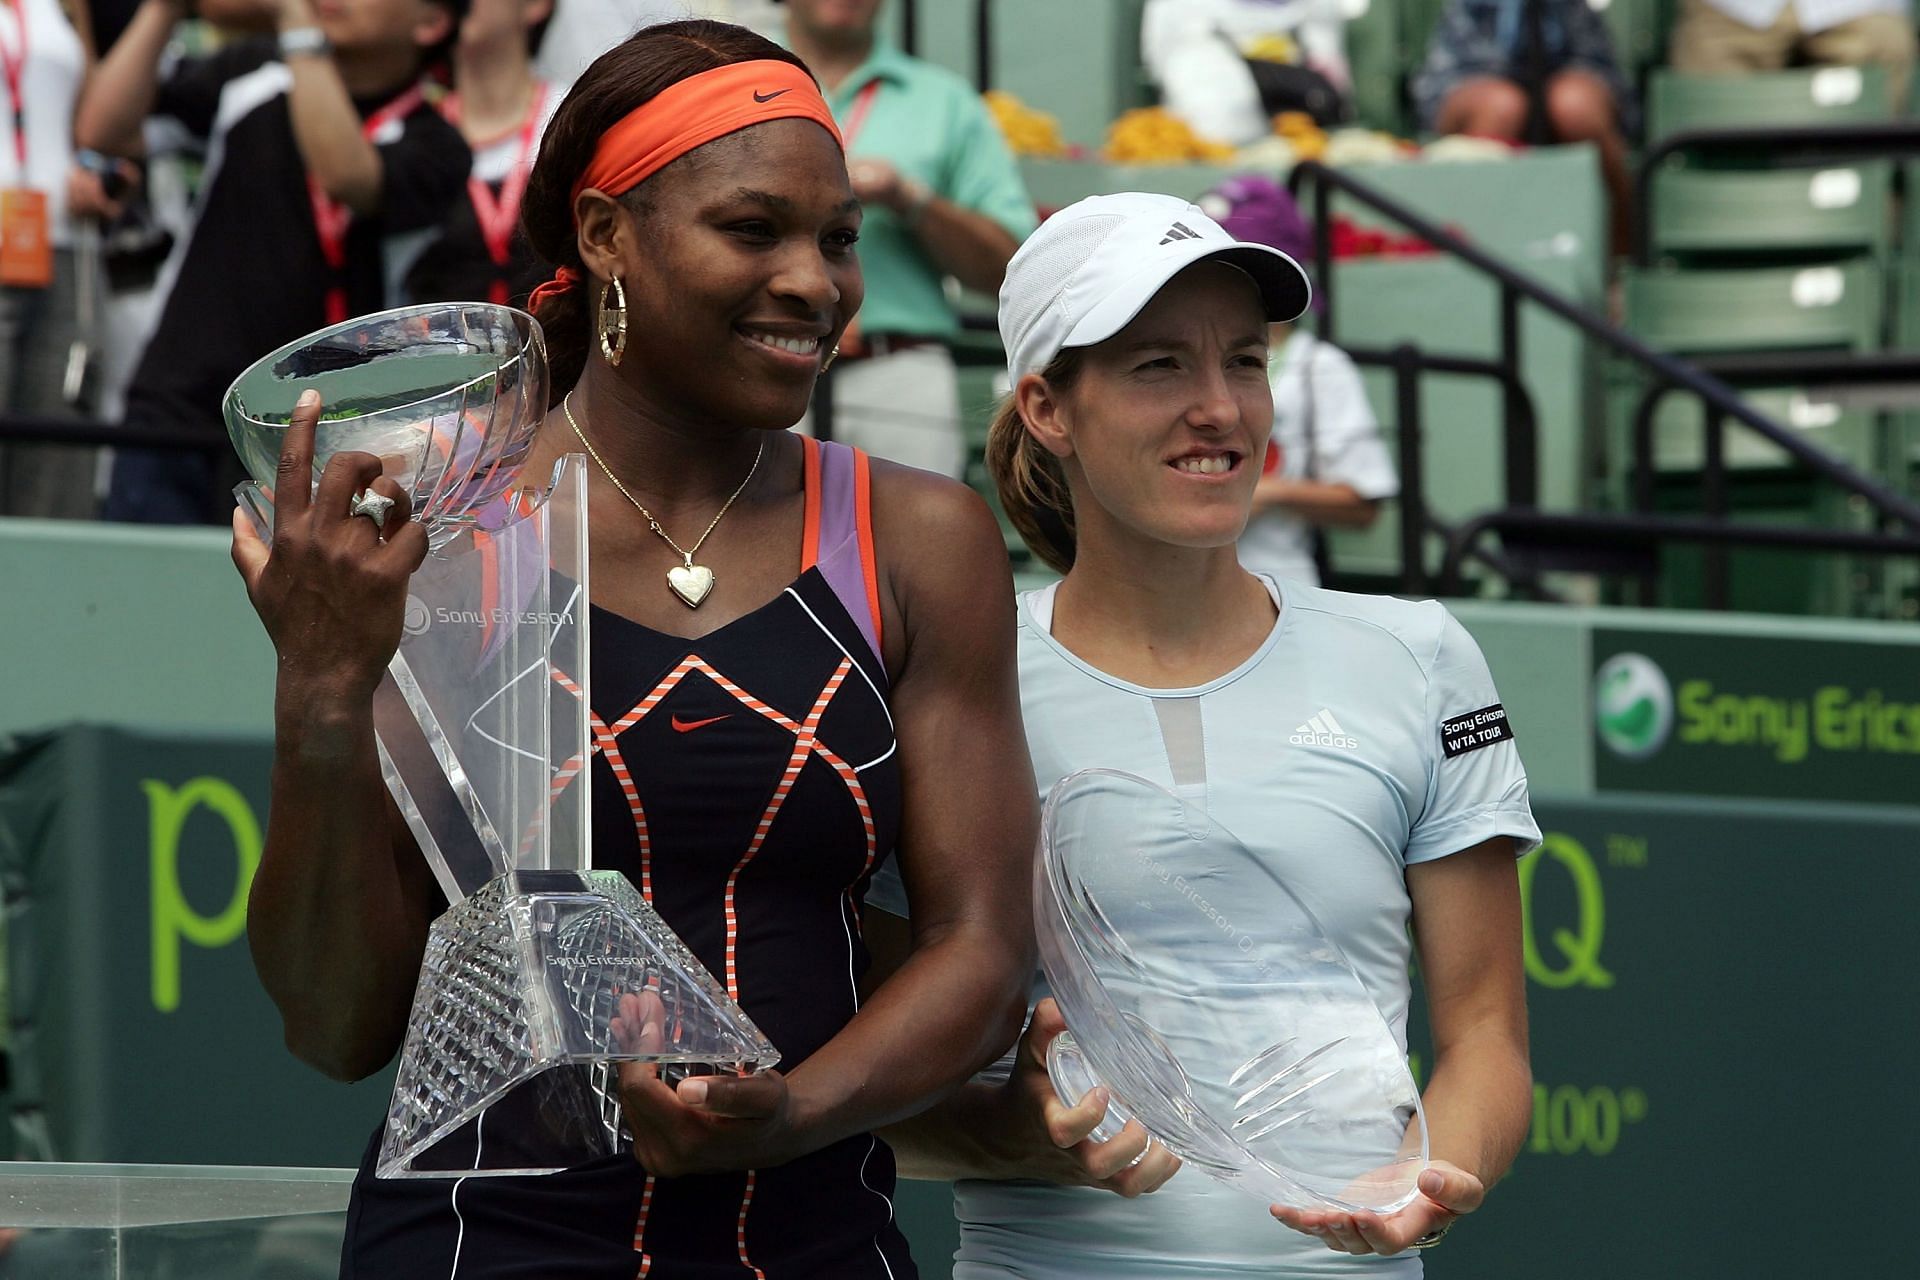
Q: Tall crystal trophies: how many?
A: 1